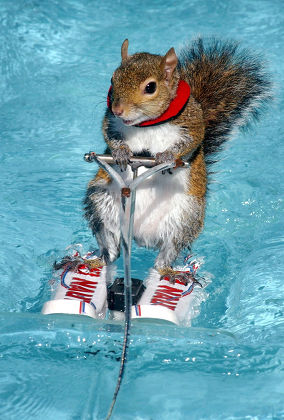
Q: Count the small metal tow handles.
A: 1